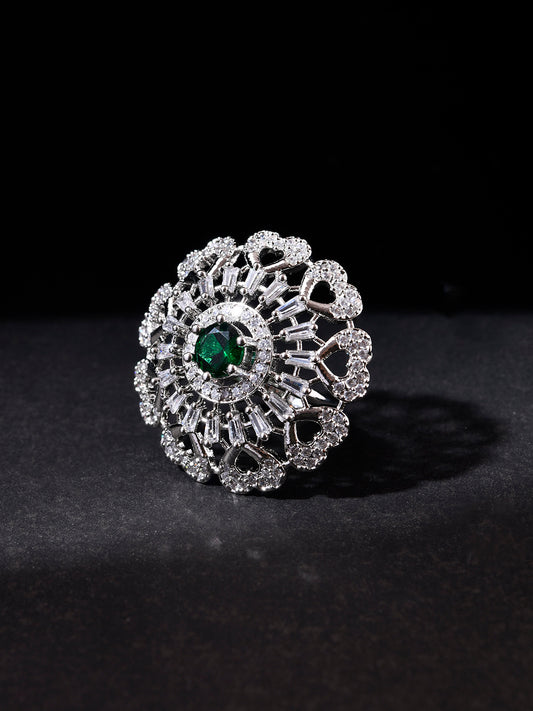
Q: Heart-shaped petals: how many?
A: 9